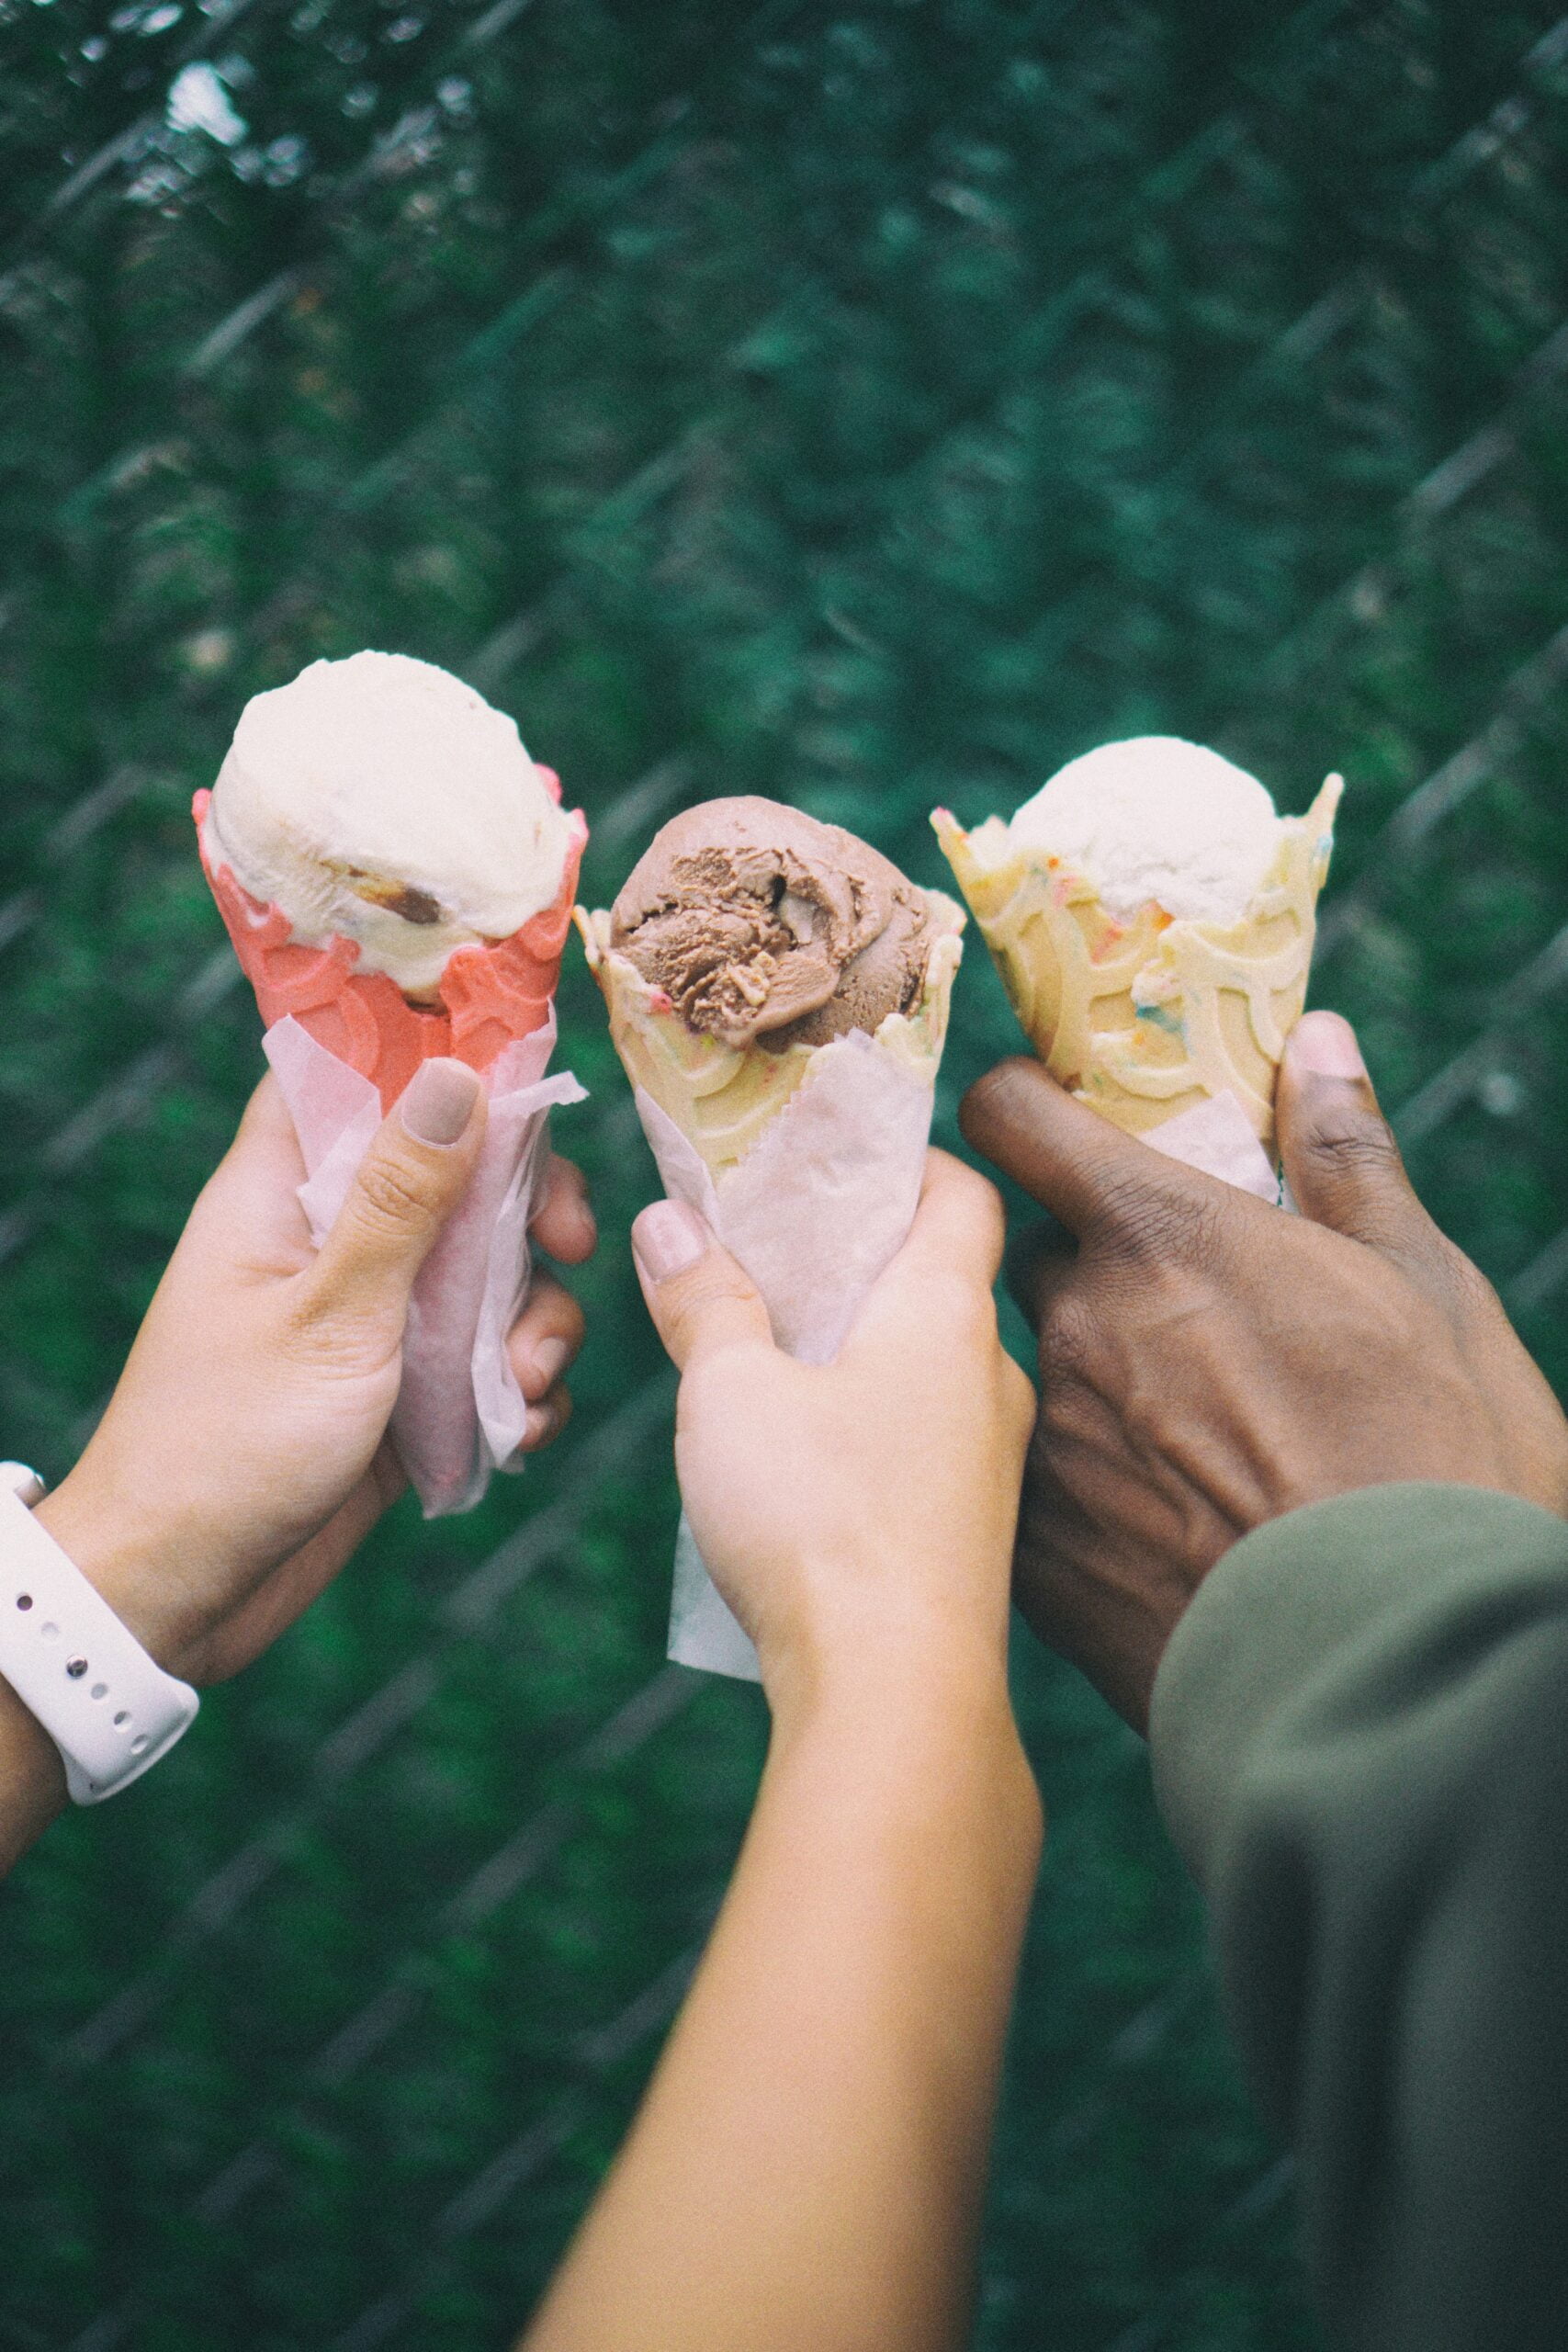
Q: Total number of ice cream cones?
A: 3